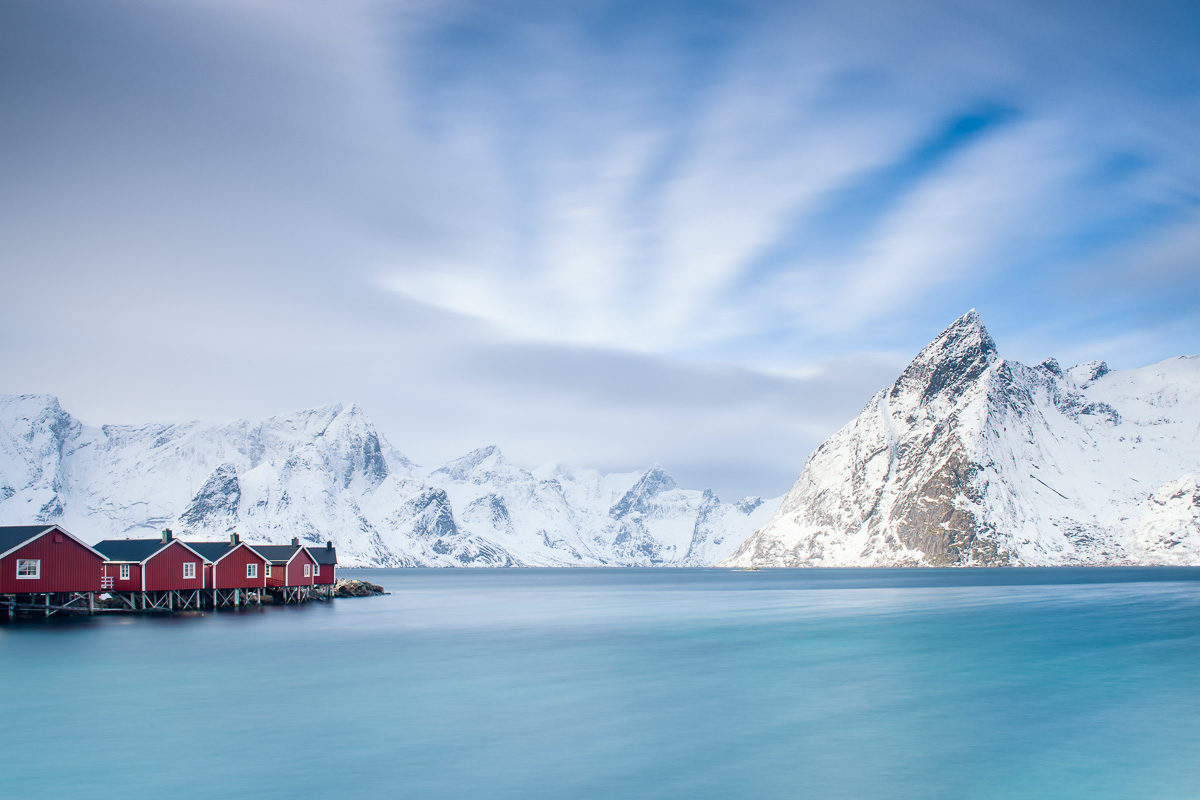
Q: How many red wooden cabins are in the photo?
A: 5